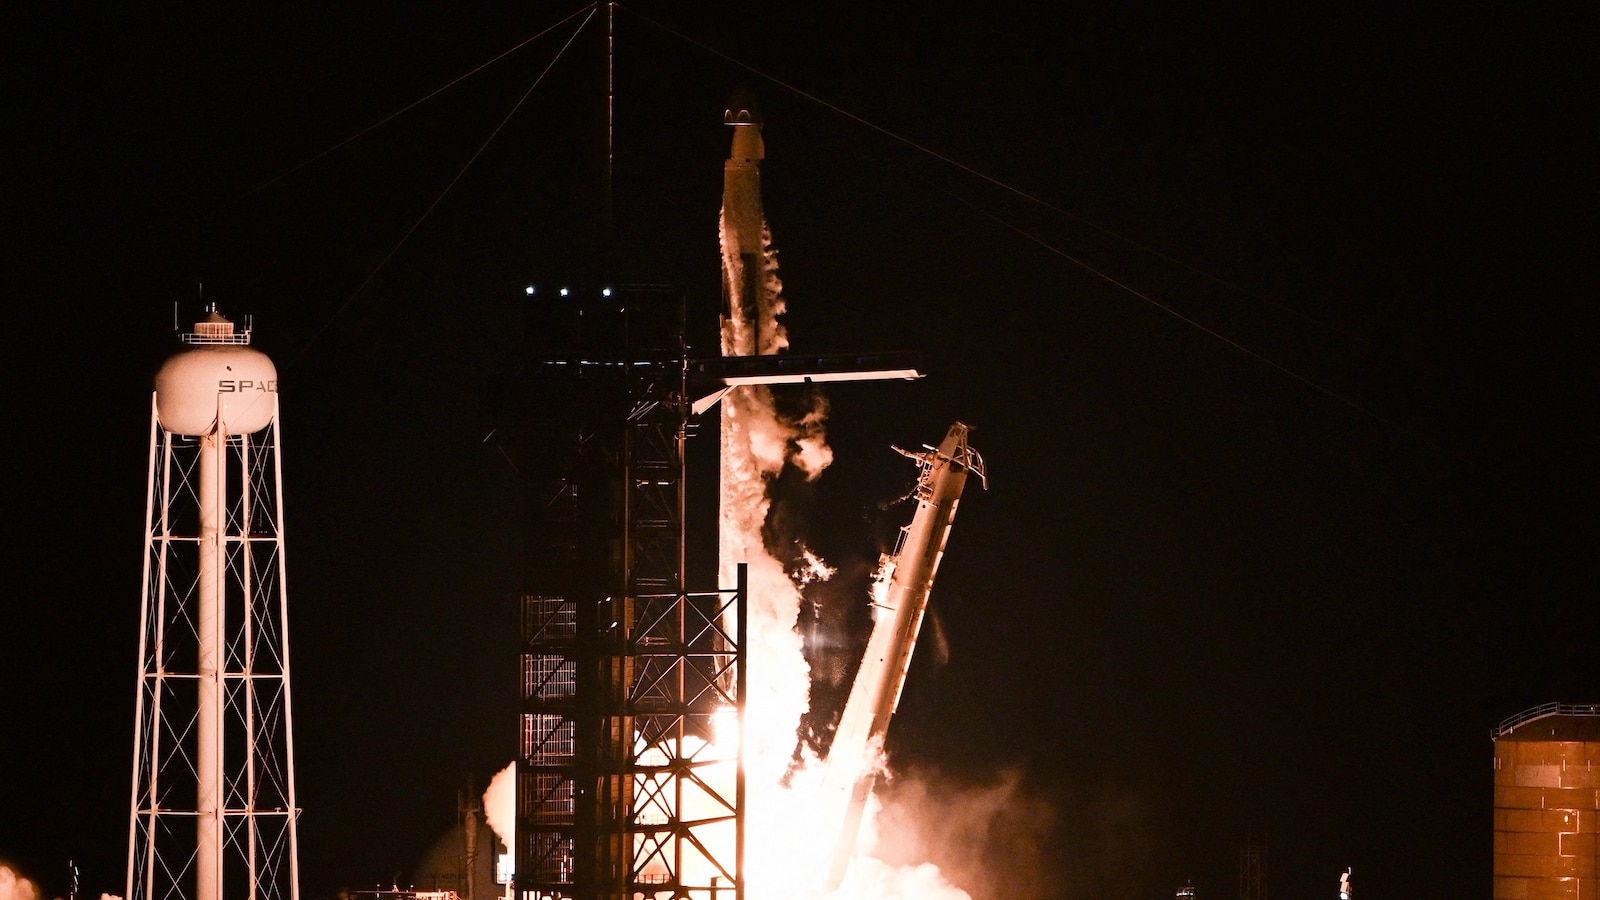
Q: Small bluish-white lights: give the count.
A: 3